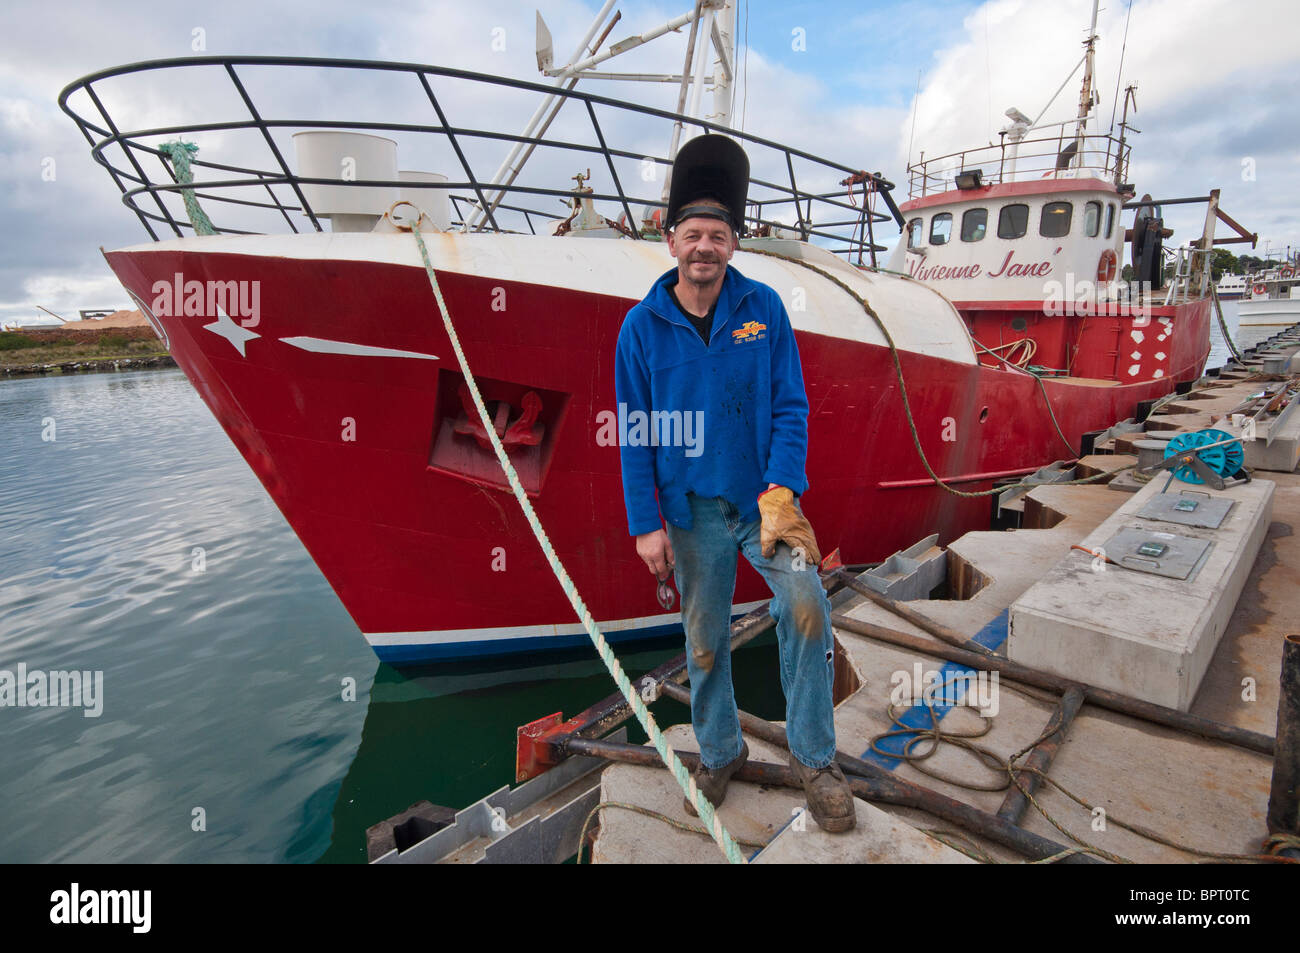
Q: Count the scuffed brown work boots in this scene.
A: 2